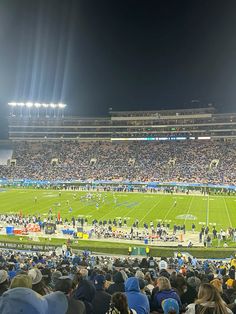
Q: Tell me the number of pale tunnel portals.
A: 6